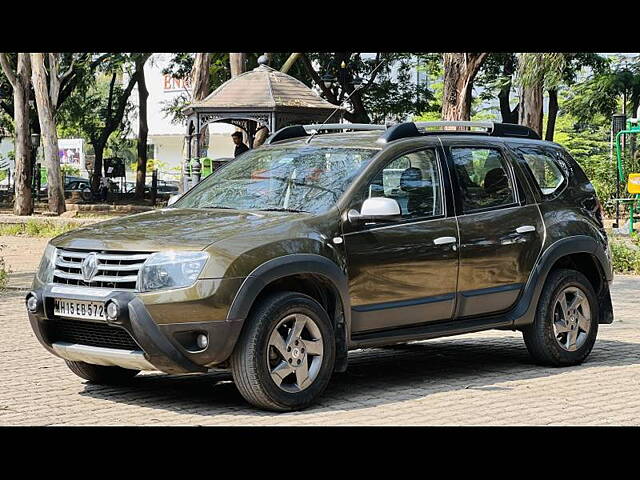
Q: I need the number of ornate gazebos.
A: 1